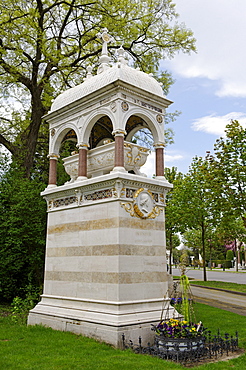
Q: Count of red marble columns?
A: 4